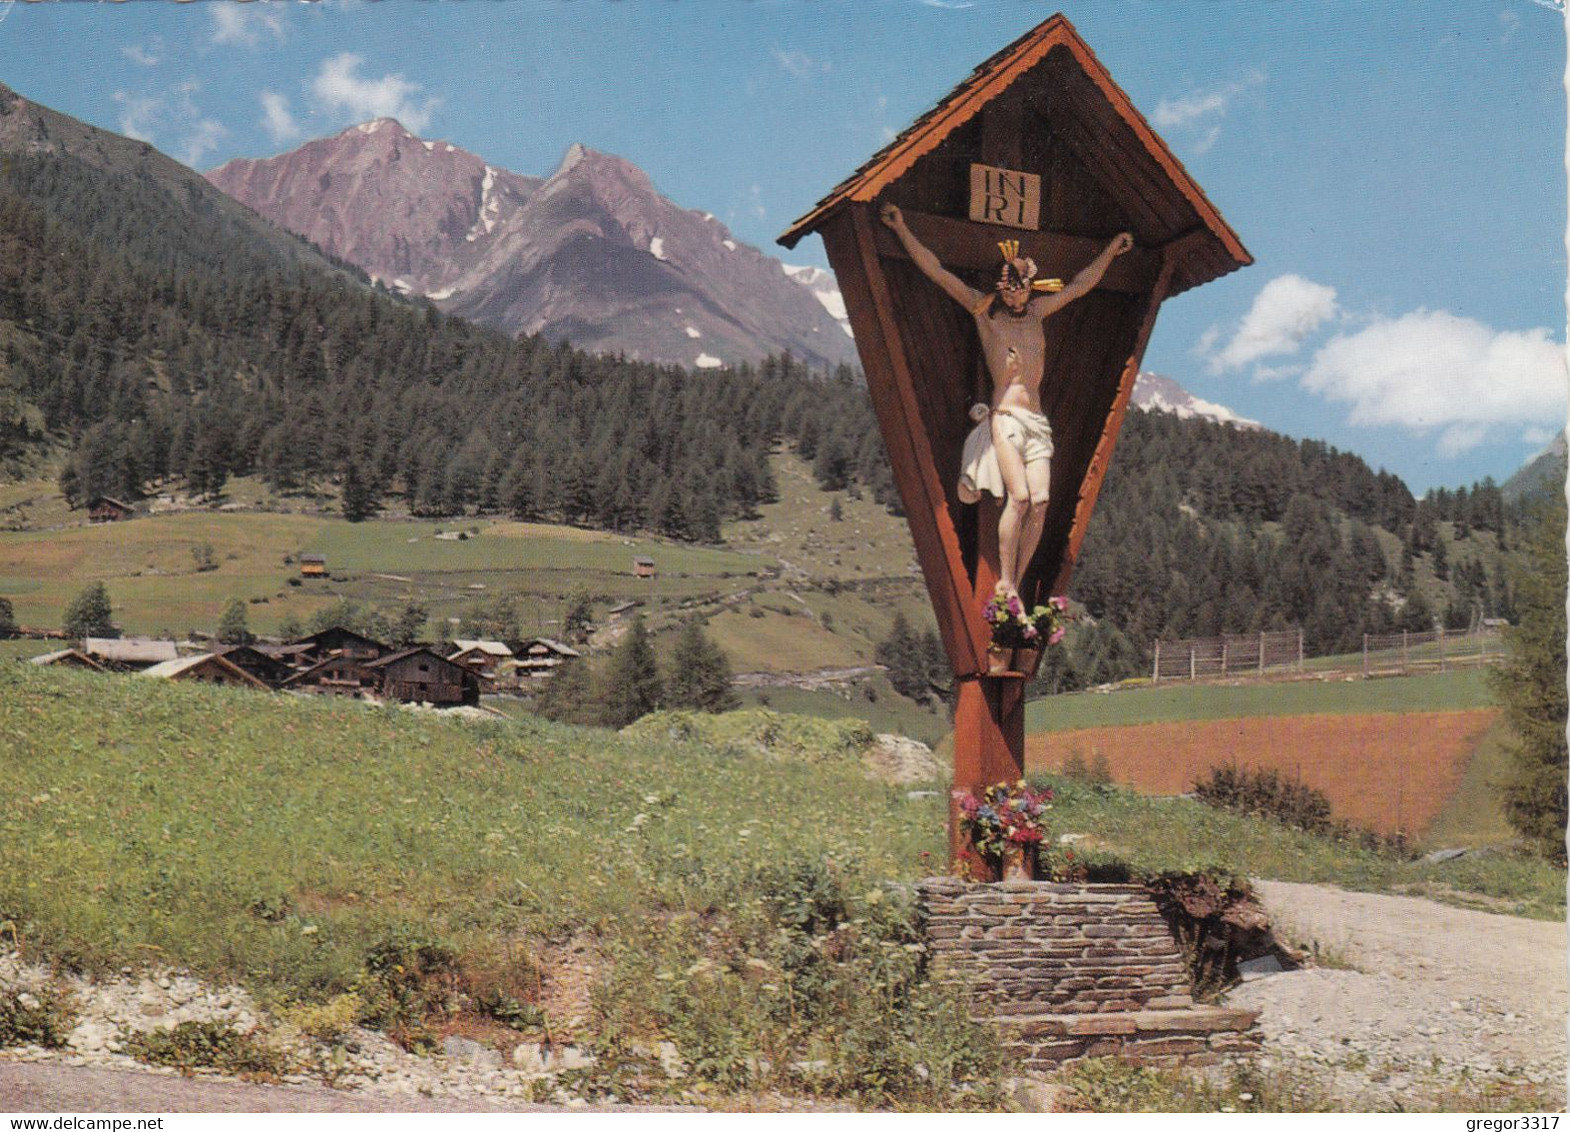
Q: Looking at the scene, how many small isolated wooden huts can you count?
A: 3